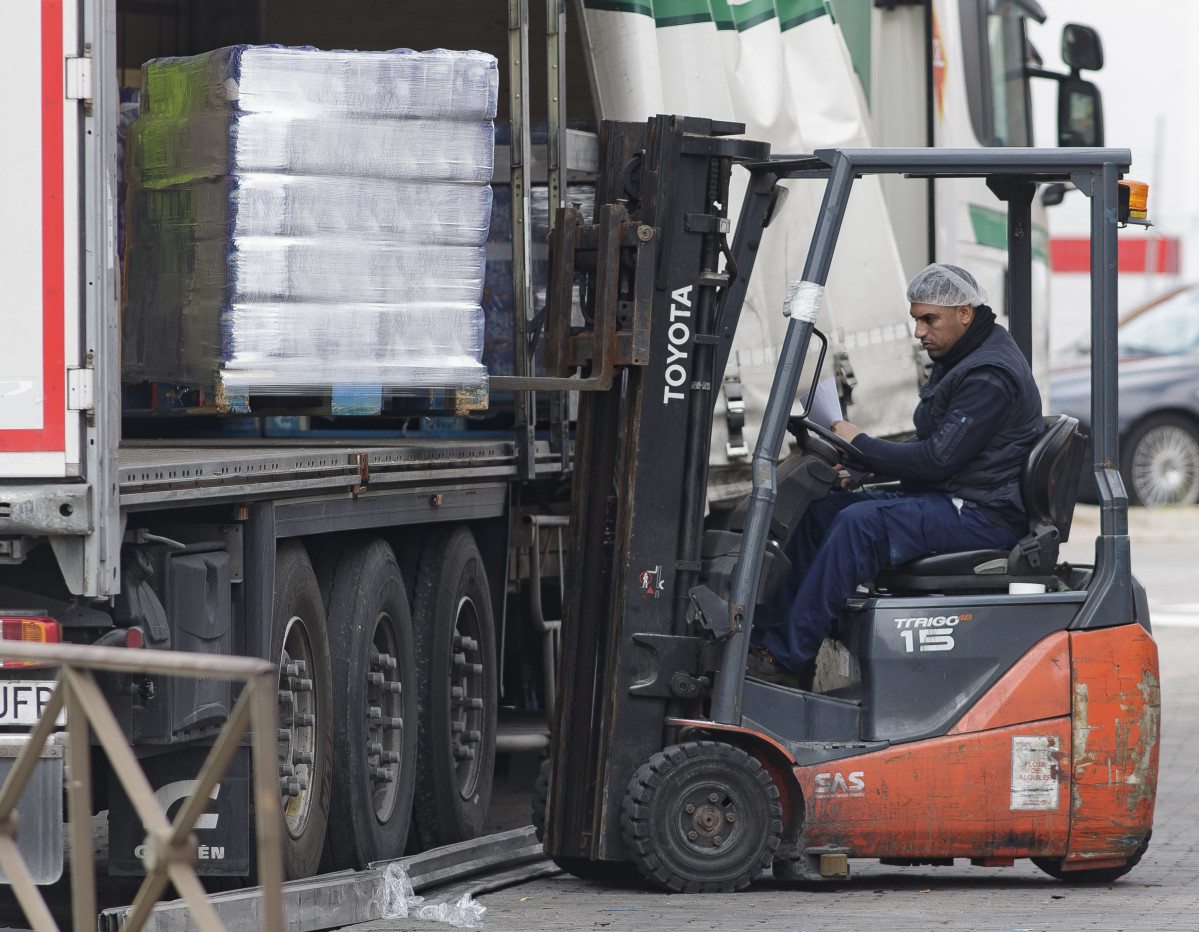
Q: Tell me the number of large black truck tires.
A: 3